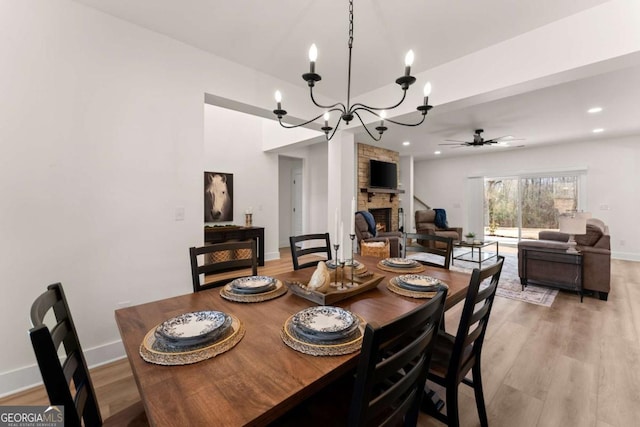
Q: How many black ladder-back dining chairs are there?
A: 6